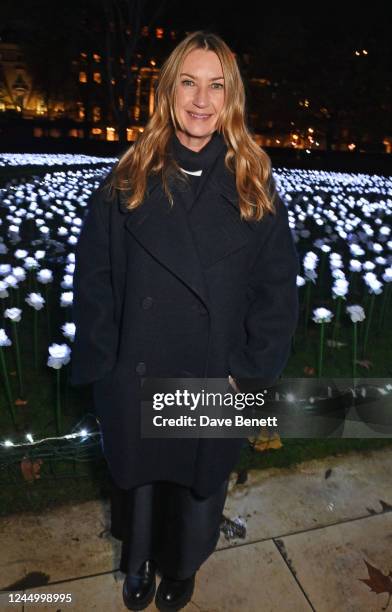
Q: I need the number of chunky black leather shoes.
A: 2